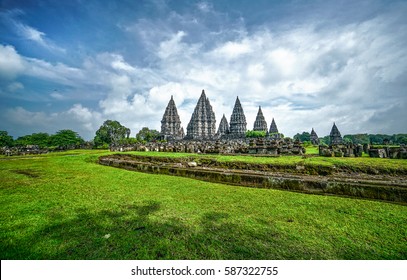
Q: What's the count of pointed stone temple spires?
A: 8